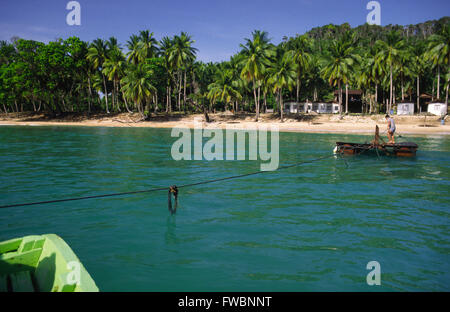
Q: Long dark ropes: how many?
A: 1